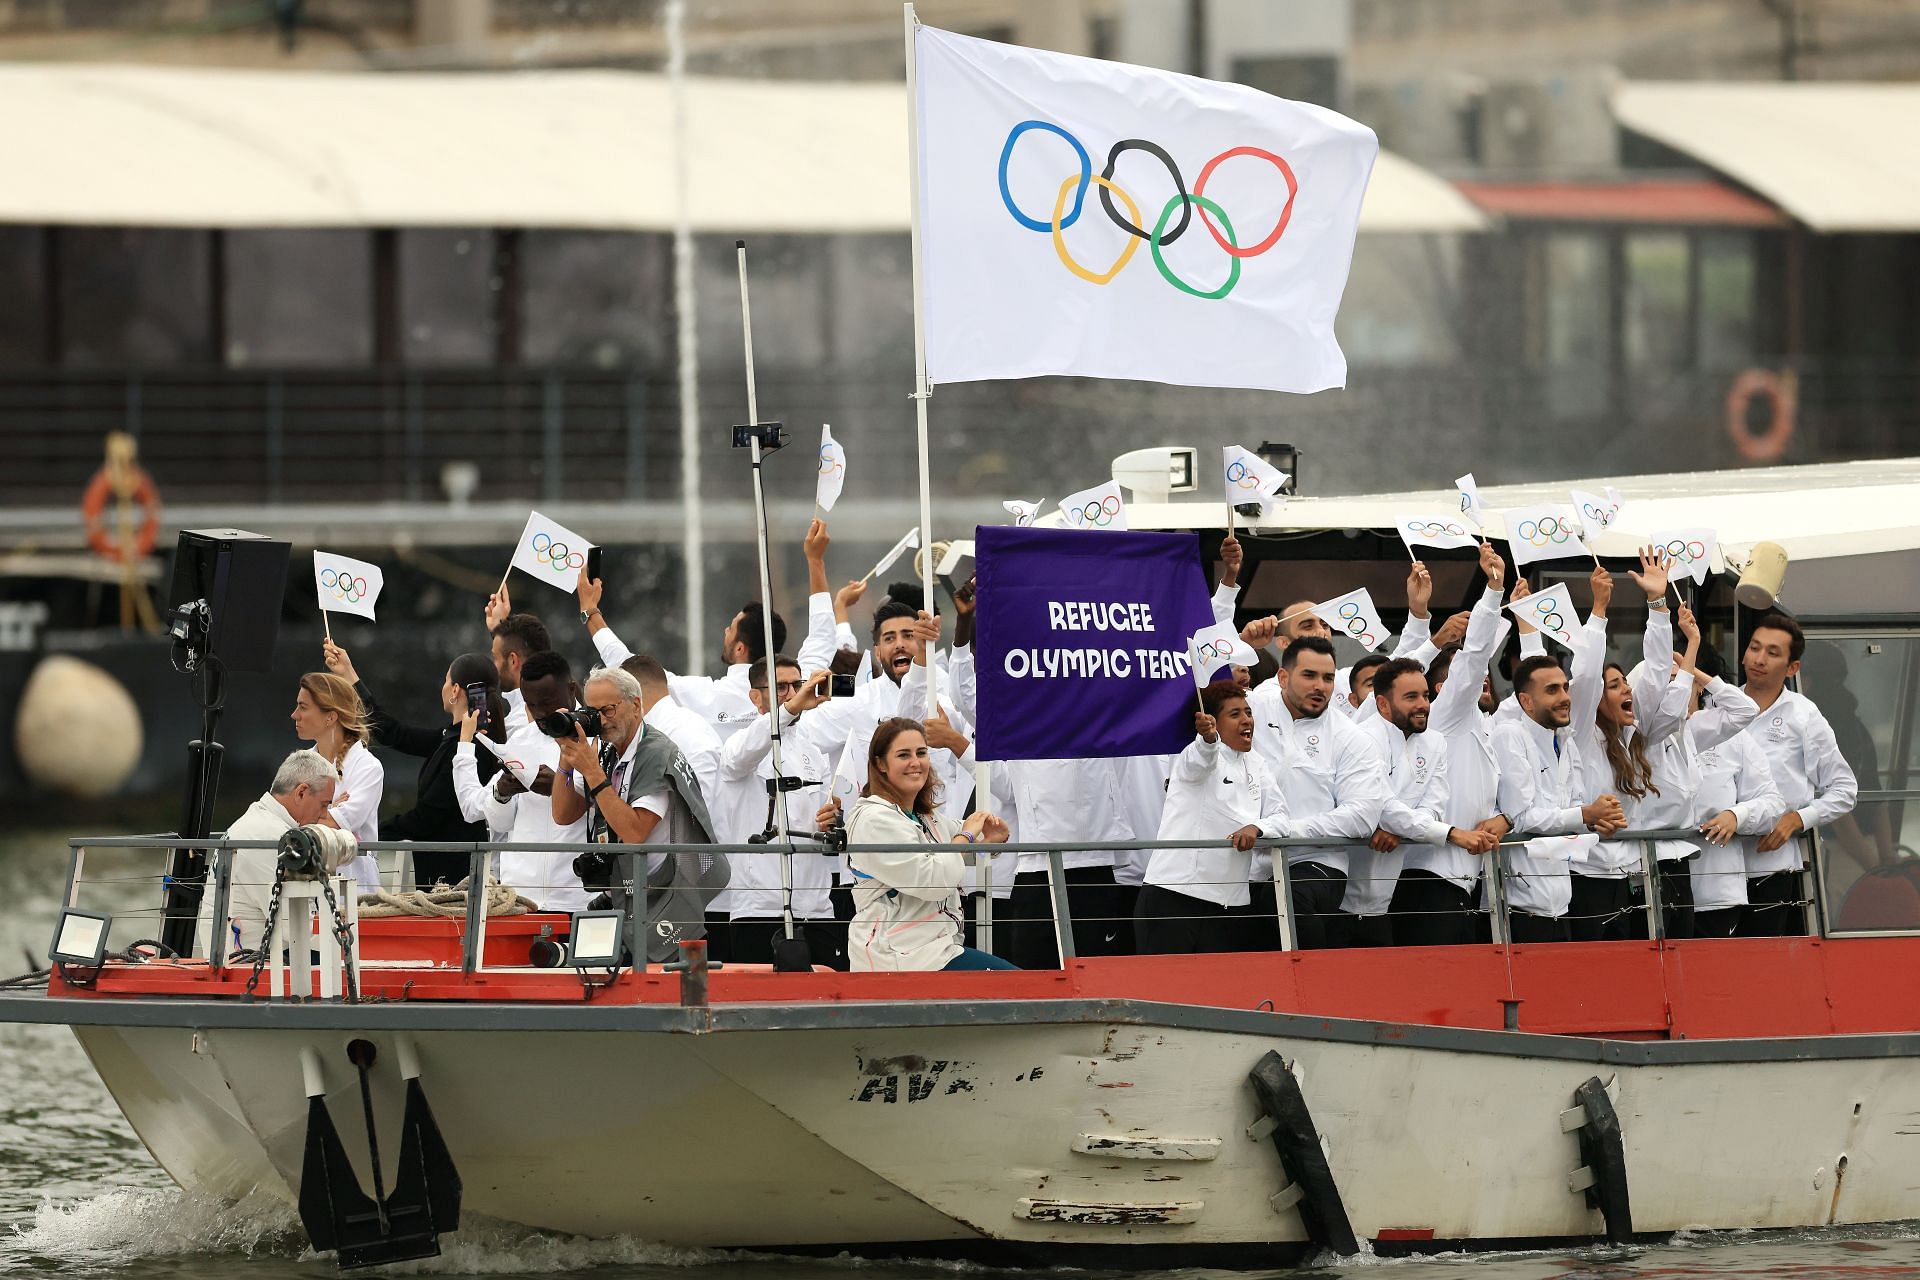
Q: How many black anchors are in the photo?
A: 1